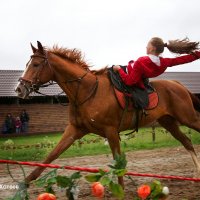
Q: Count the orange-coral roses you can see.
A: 3